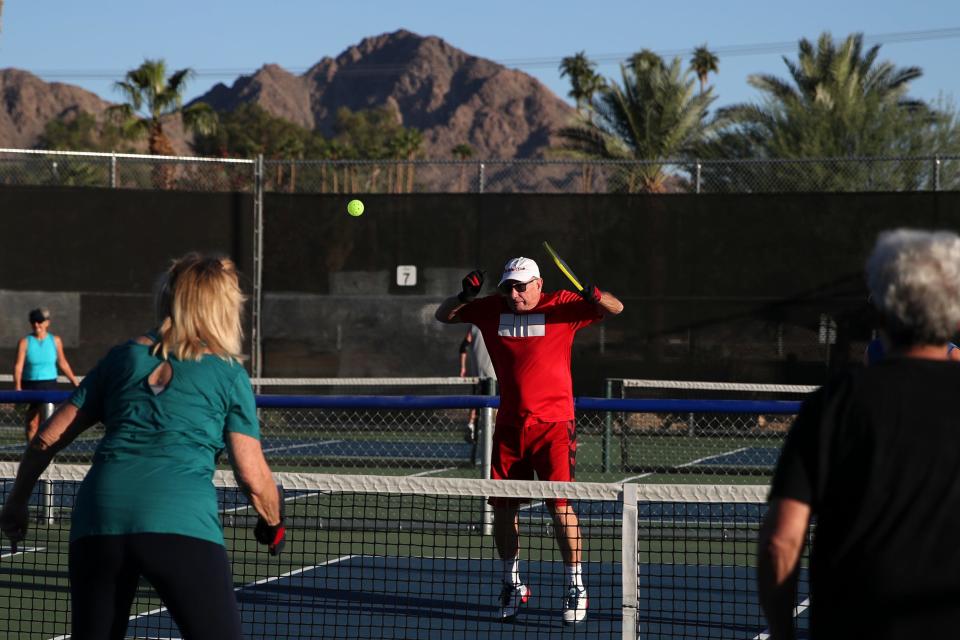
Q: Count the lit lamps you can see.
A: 0